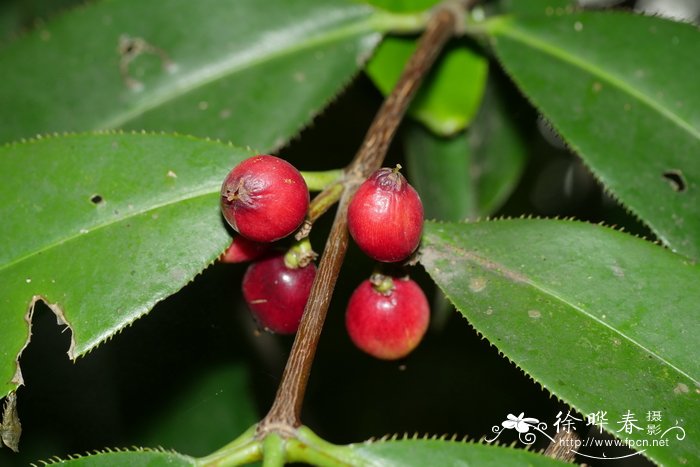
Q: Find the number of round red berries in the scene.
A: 5